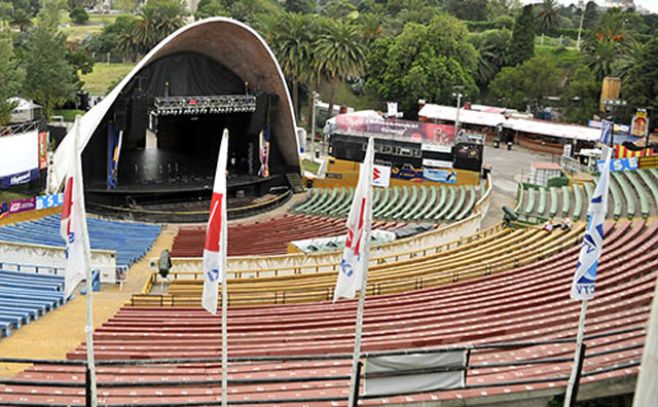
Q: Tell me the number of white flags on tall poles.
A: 4